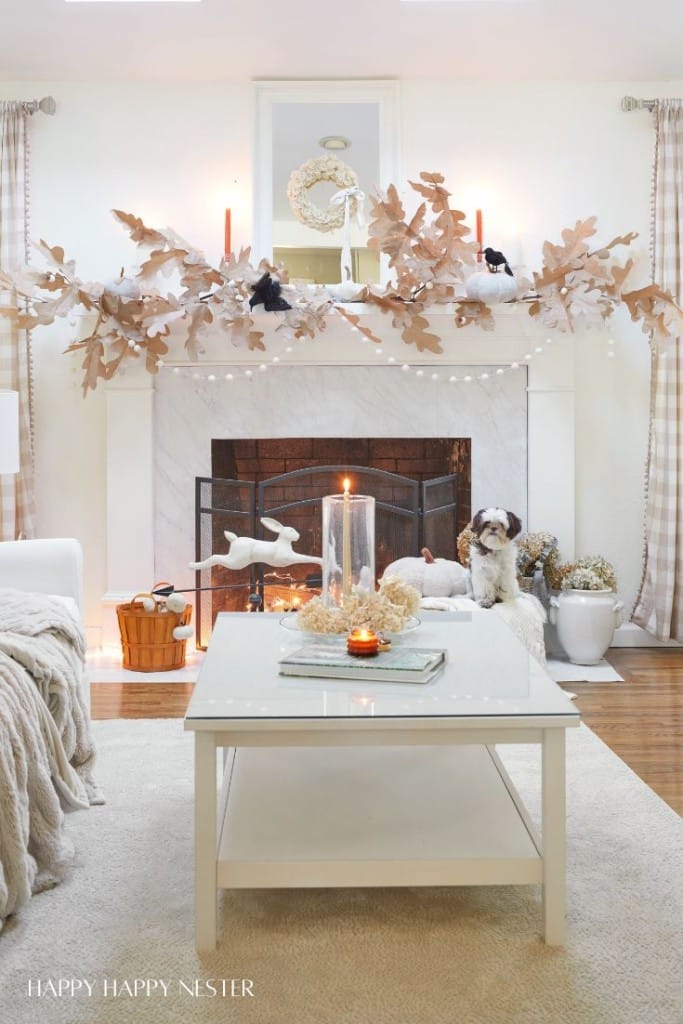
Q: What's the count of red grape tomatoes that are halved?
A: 0